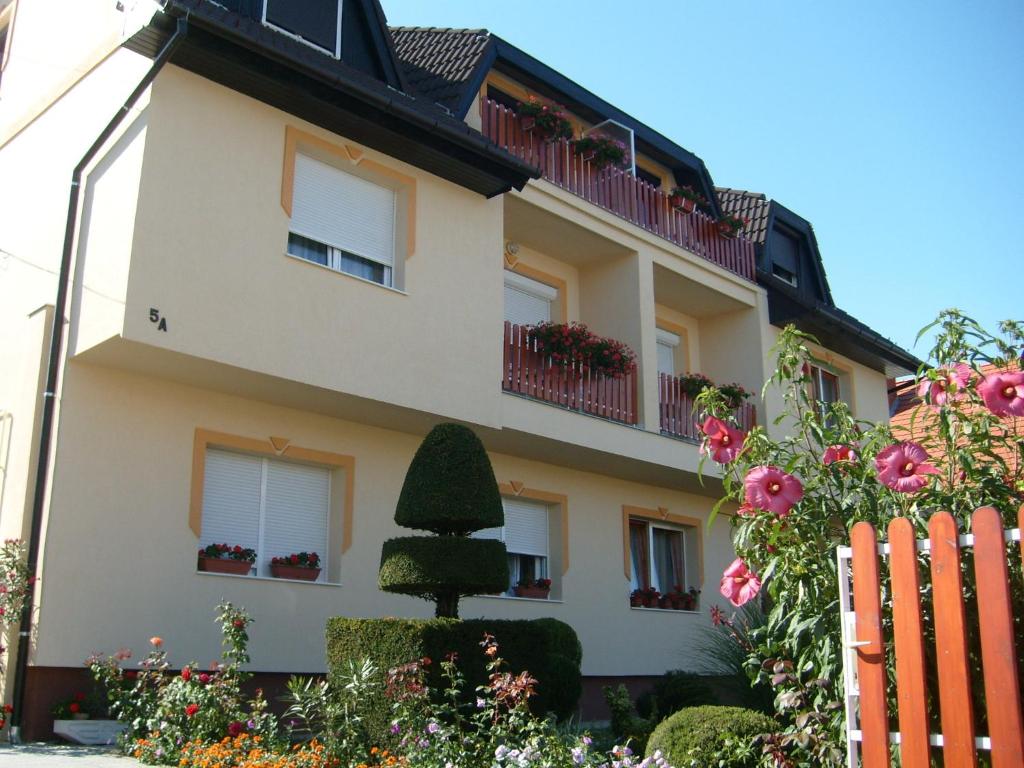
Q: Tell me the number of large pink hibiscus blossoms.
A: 7